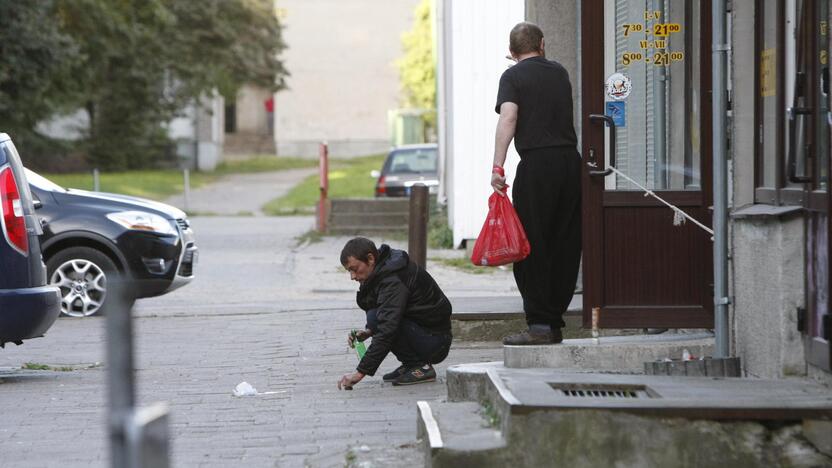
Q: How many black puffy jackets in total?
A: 1